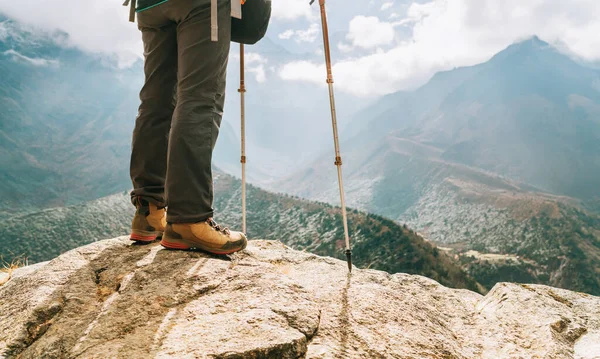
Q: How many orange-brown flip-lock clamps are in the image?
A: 4